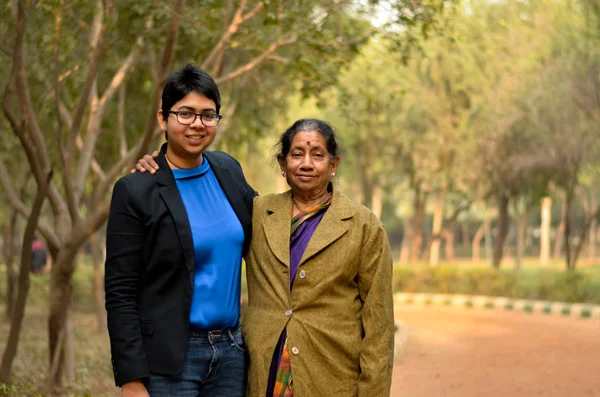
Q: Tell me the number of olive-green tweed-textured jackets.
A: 1